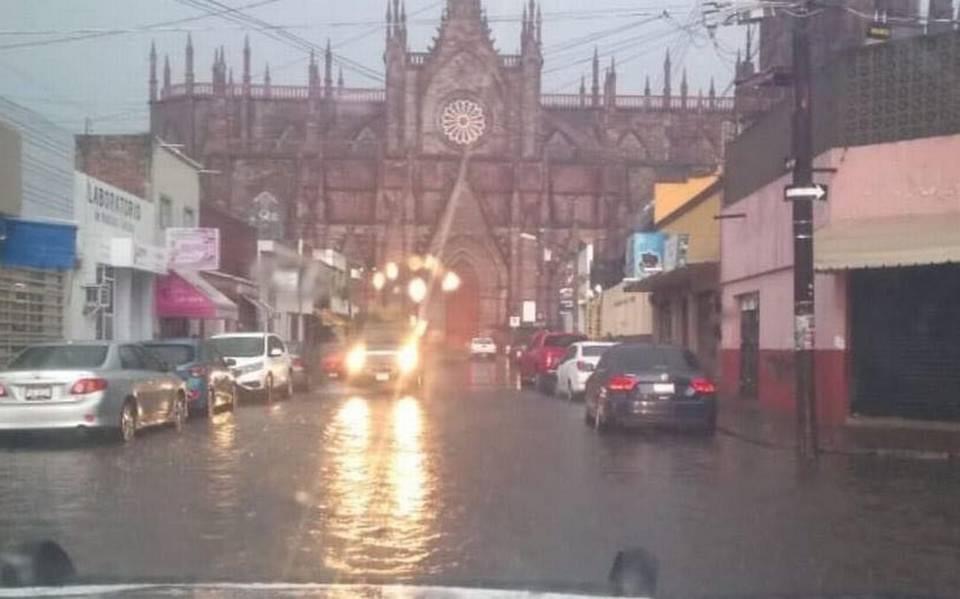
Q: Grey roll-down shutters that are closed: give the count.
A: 1